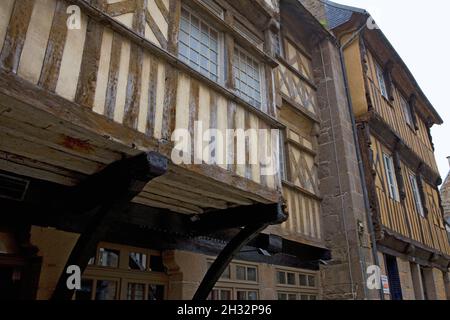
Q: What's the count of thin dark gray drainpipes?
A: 1